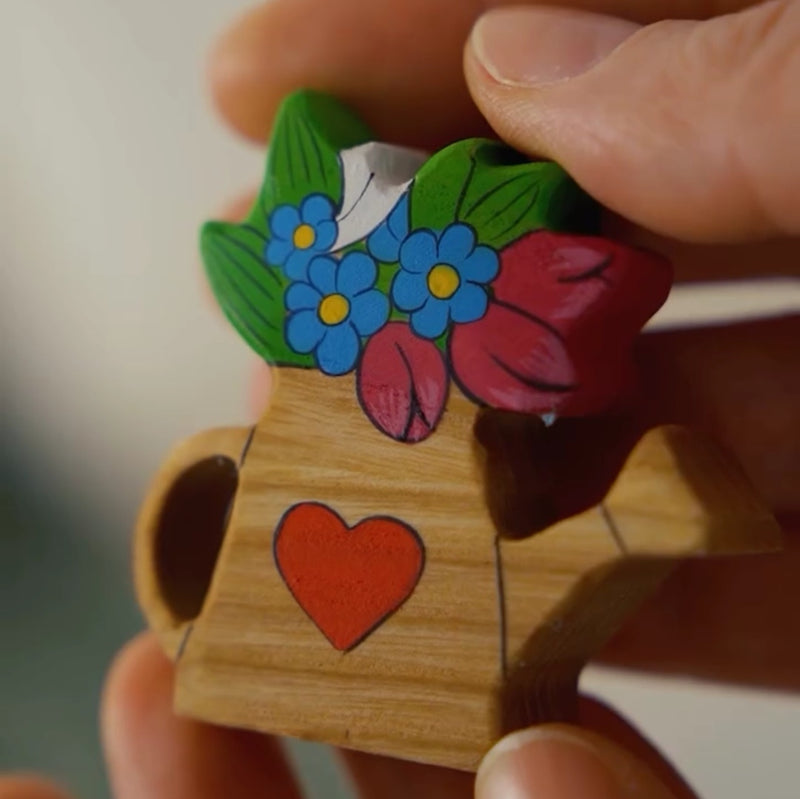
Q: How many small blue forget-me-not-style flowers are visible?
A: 3